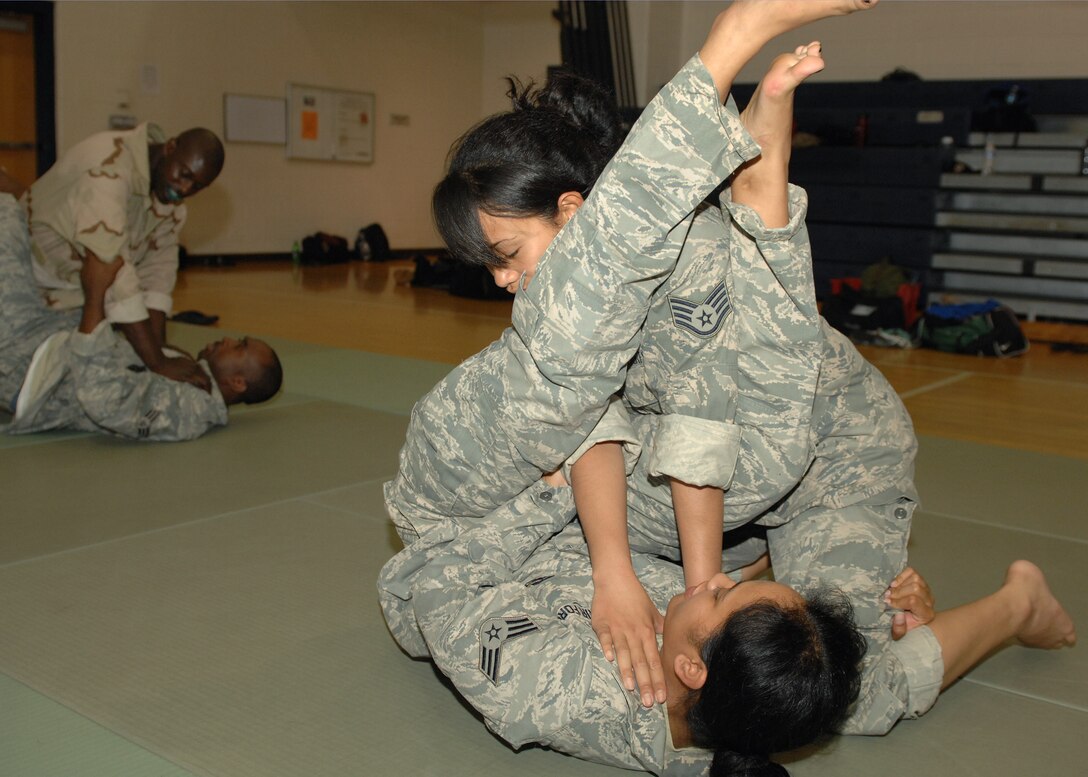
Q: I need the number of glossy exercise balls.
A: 0